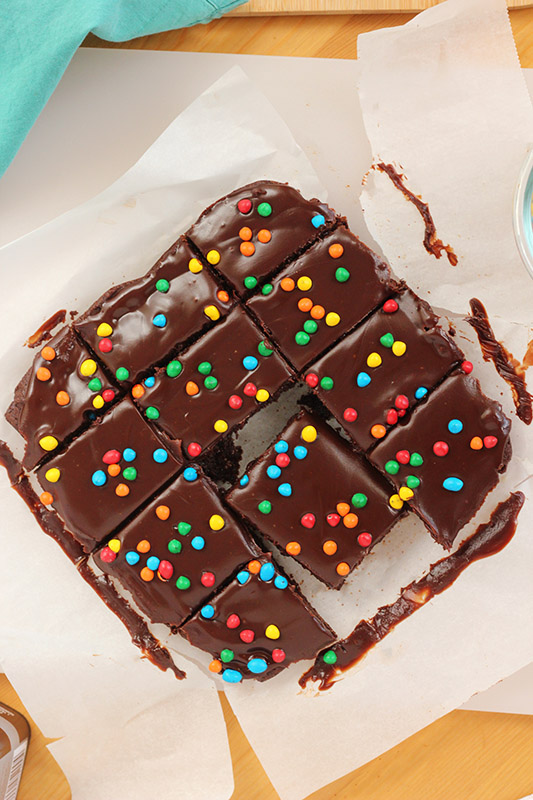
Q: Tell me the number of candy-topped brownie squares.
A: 11